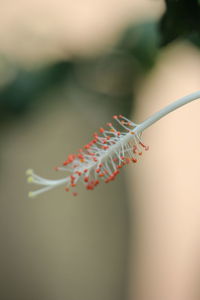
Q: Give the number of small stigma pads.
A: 3